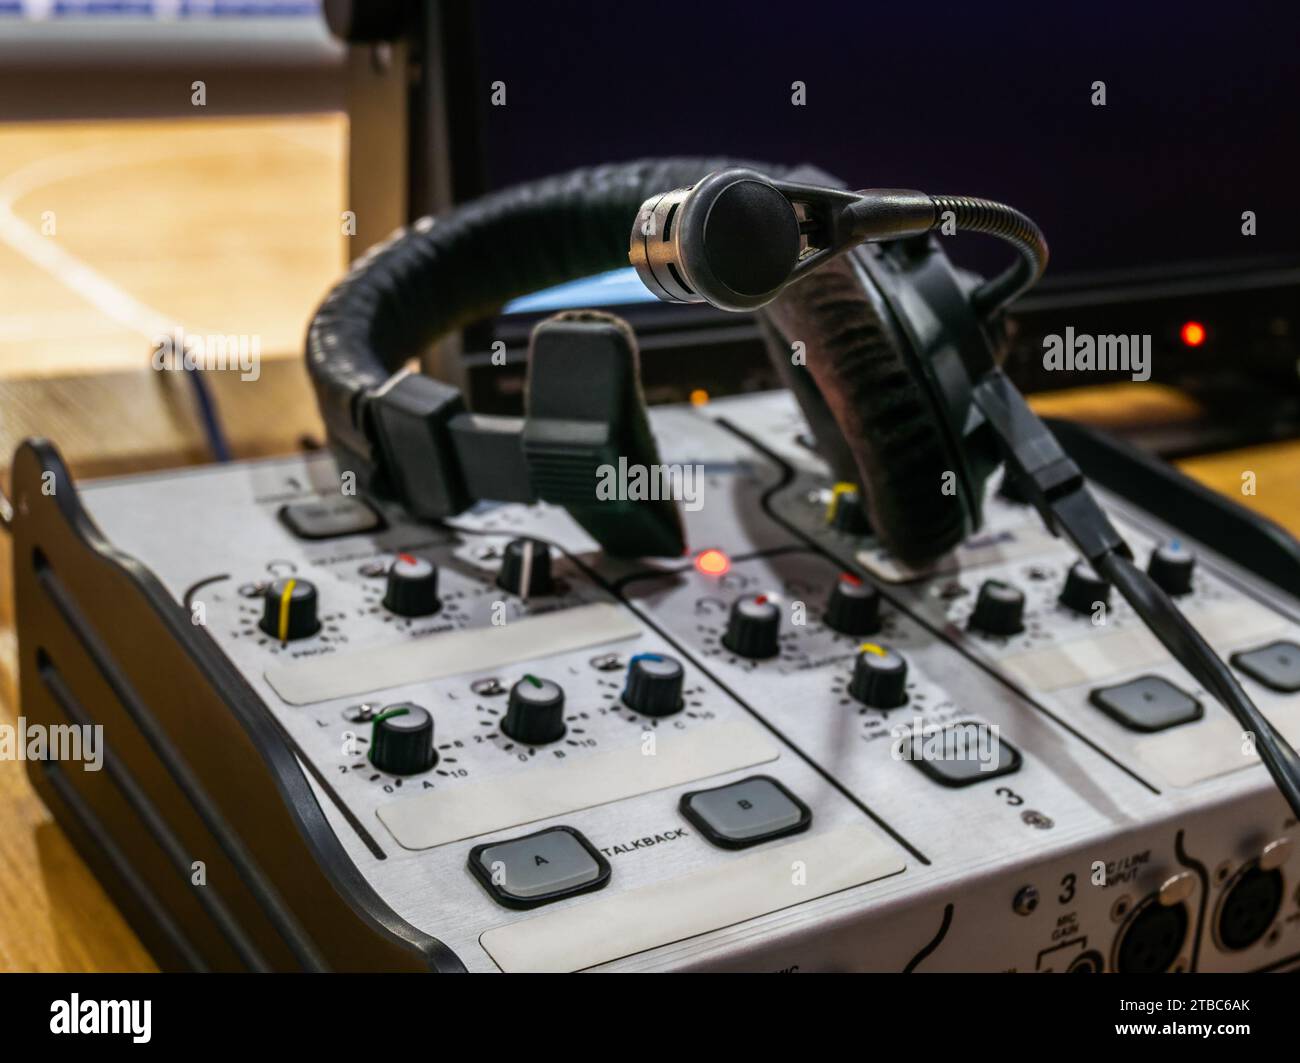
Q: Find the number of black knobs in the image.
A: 13